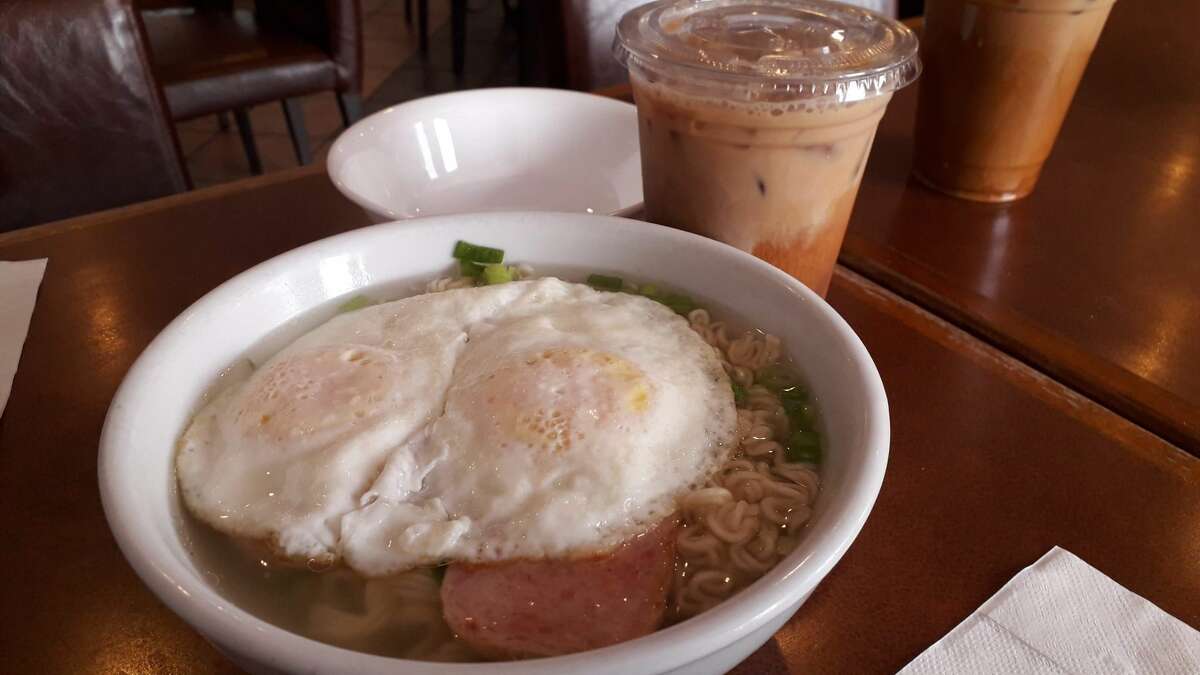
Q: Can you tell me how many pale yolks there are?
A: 2